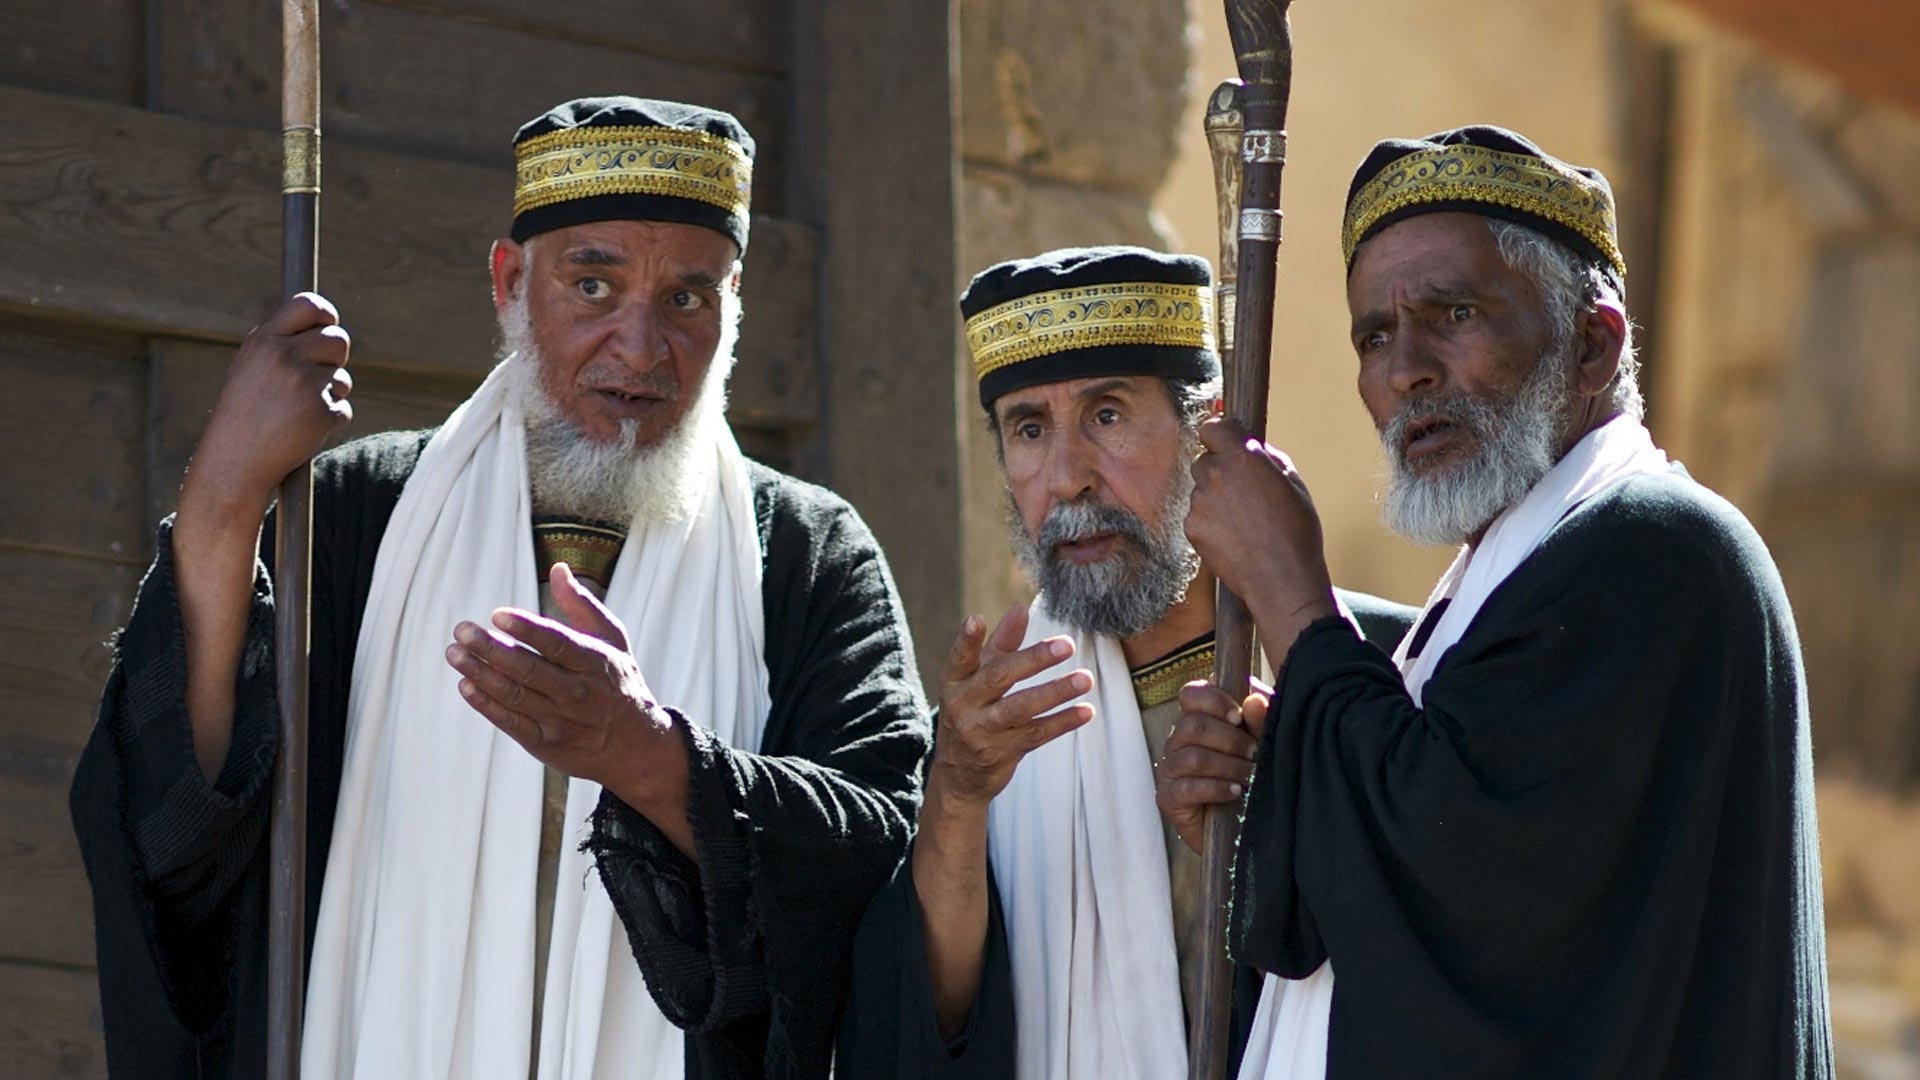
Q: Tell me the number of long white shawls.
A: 3